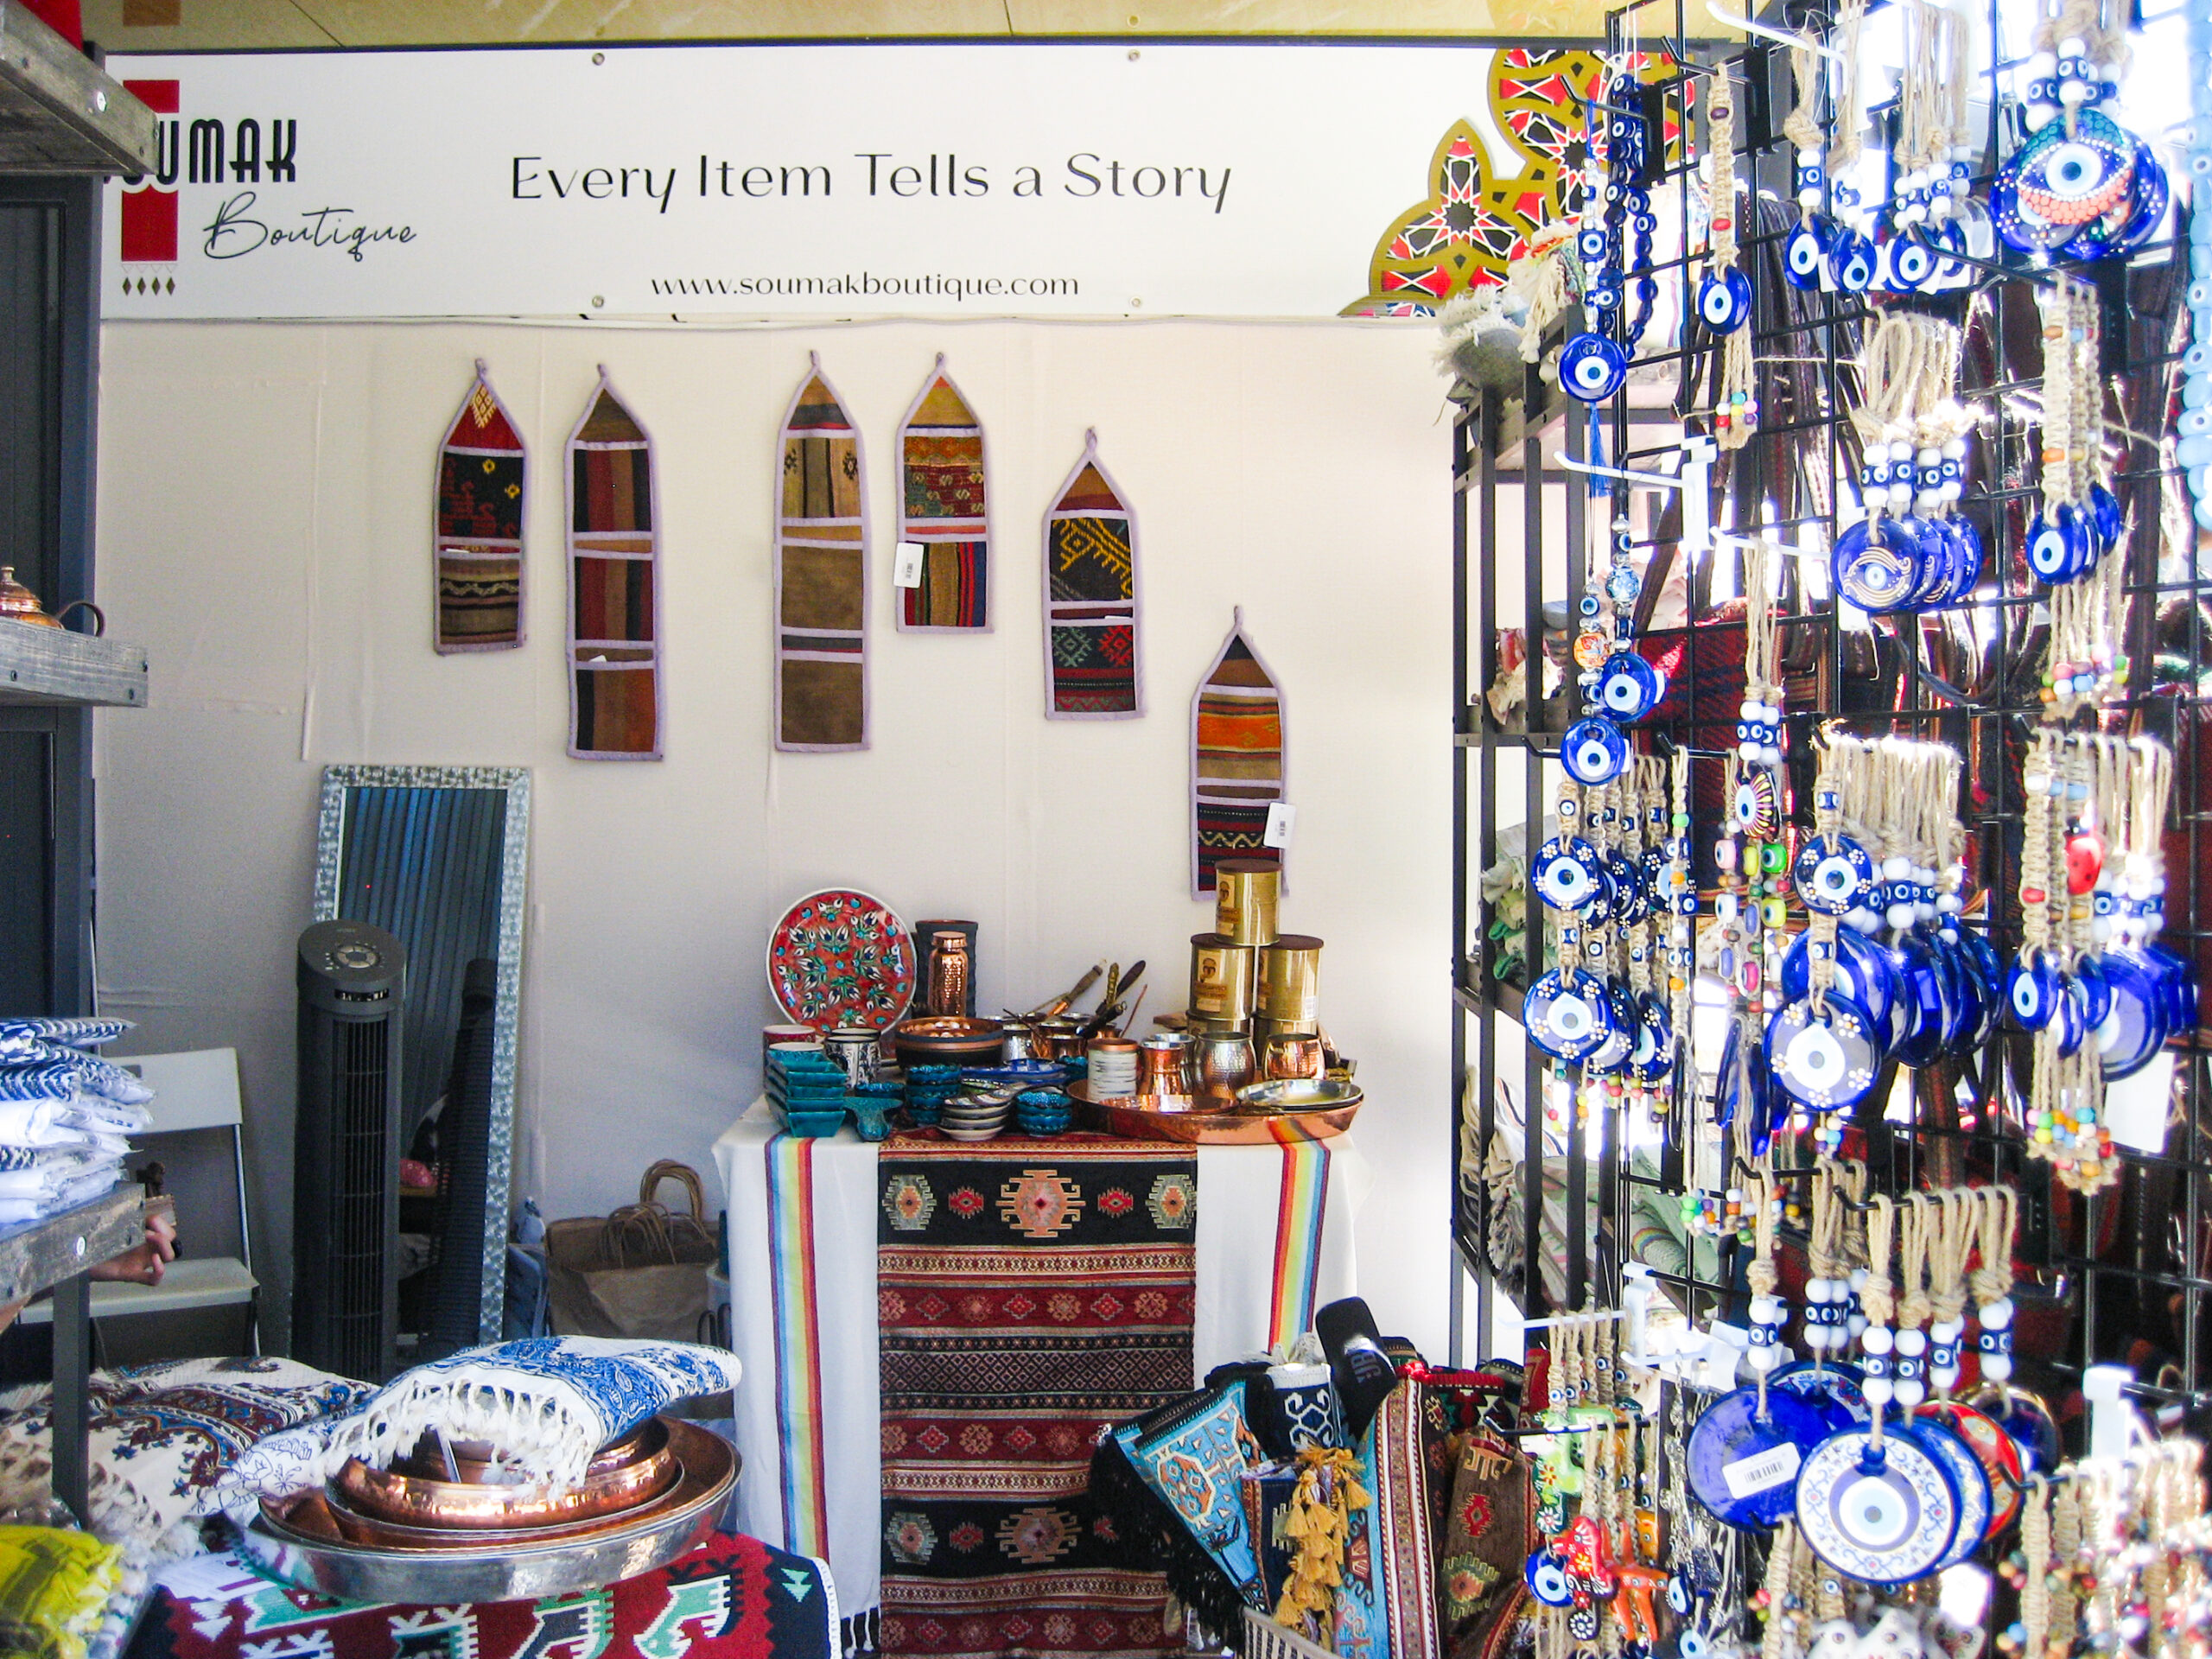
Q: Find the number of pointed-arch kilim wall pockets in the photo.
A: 6